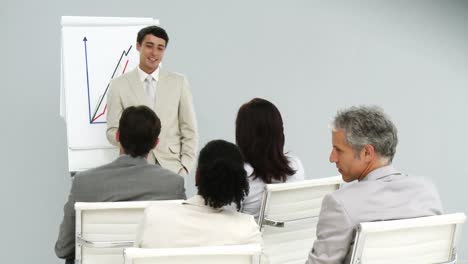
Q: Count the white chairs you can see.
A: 4